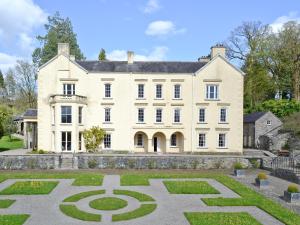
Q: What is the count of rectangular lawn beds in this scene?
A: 4